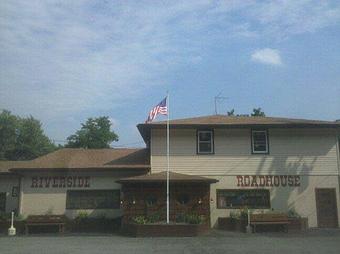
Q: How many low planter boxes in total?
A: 3